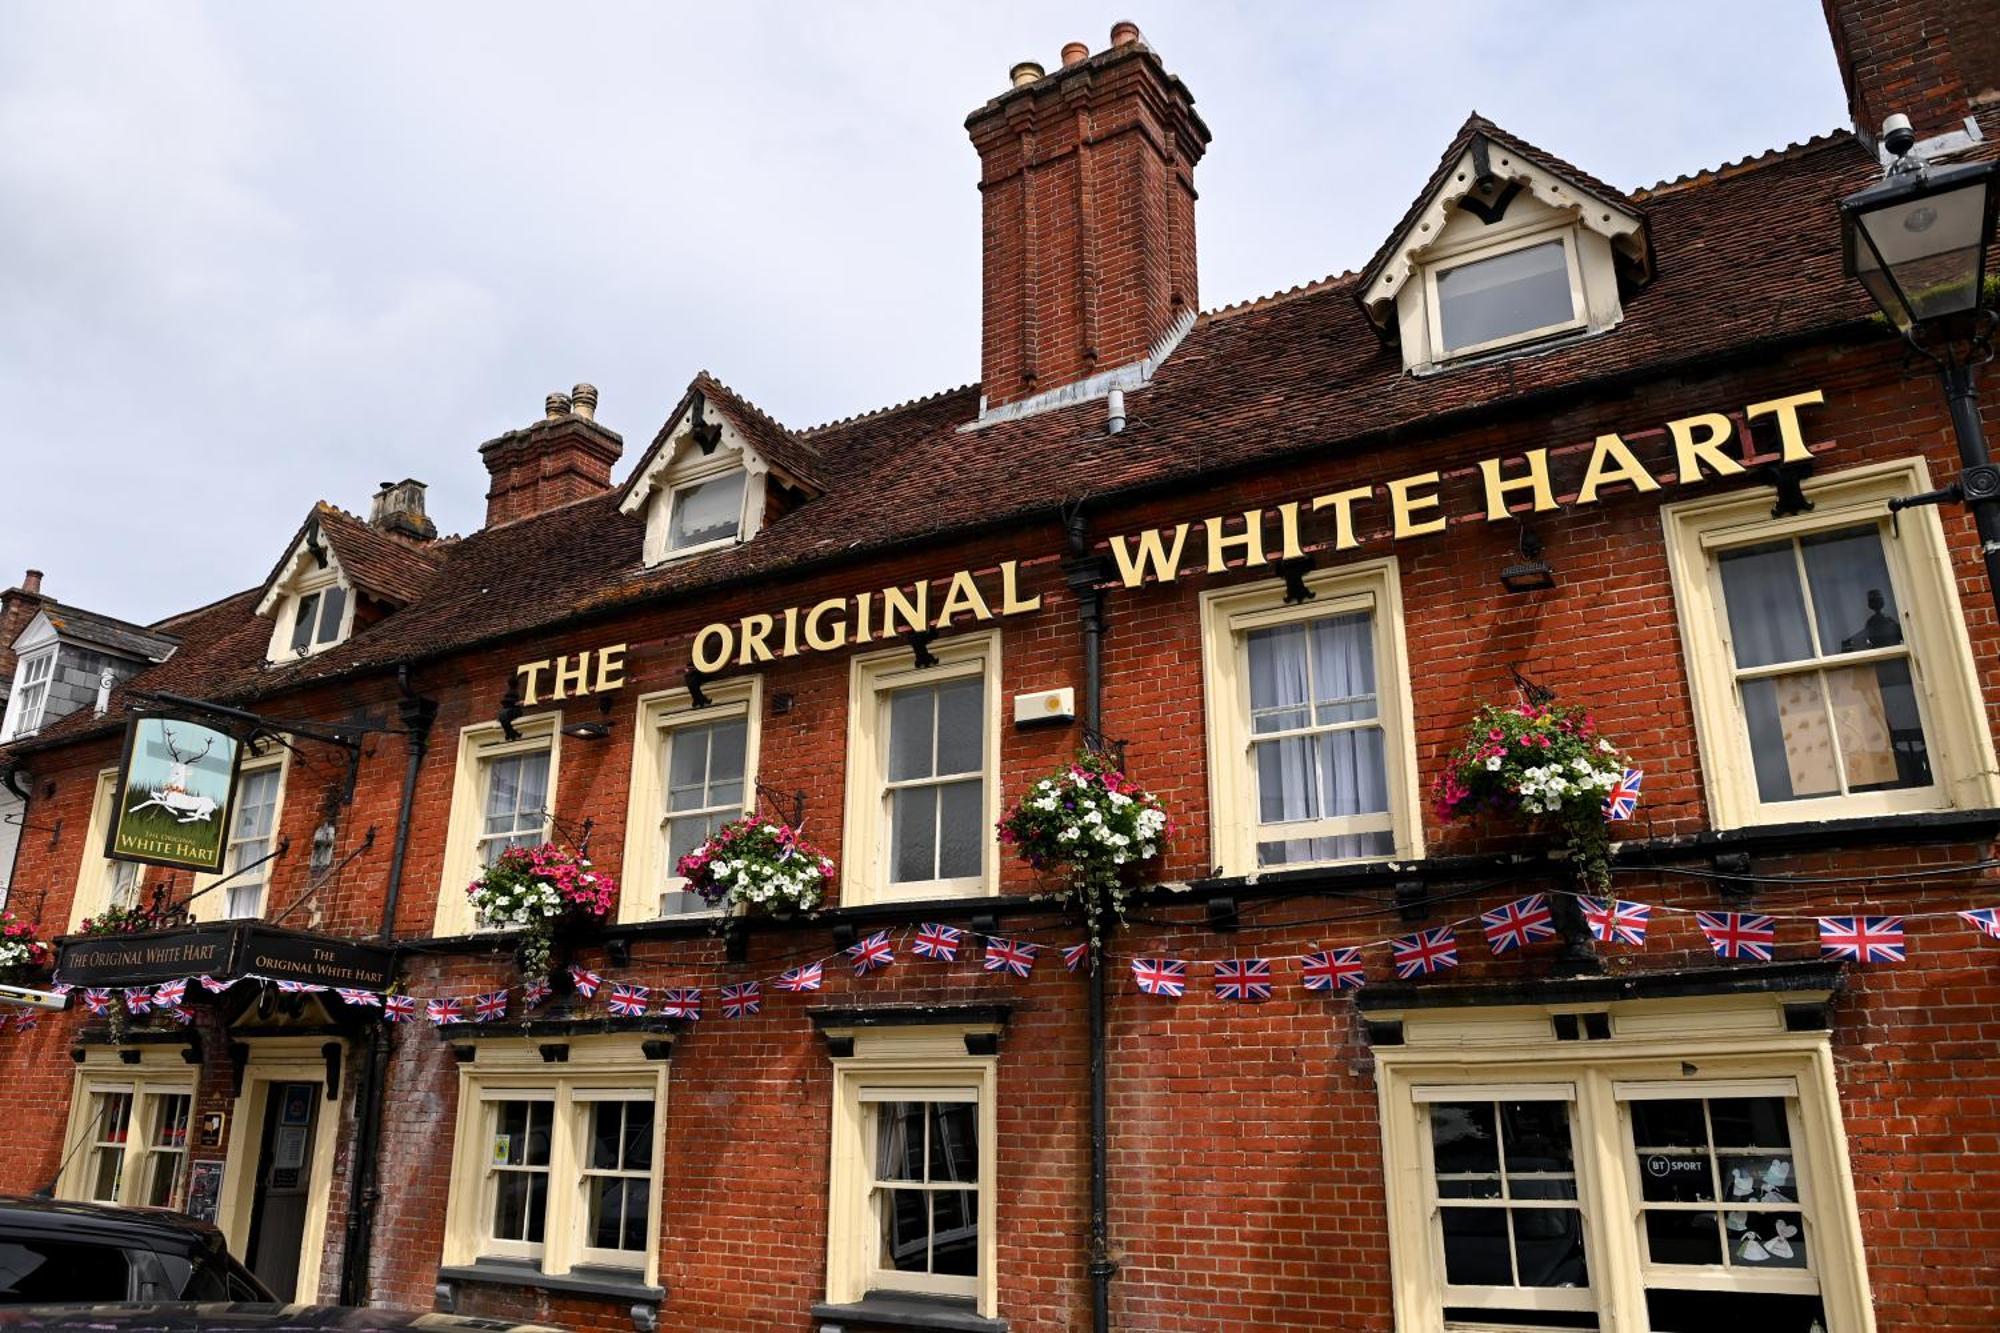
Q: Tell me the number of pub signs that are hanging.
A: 1